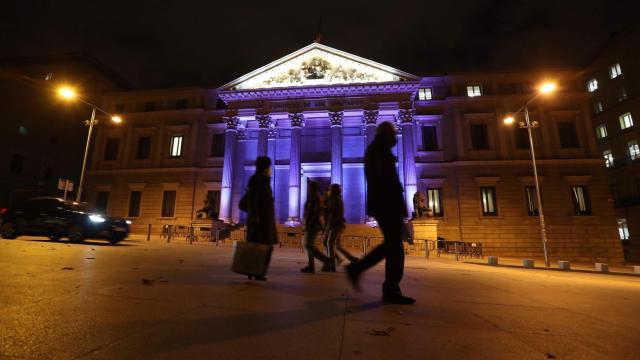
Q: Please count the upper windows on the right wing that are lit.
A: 2